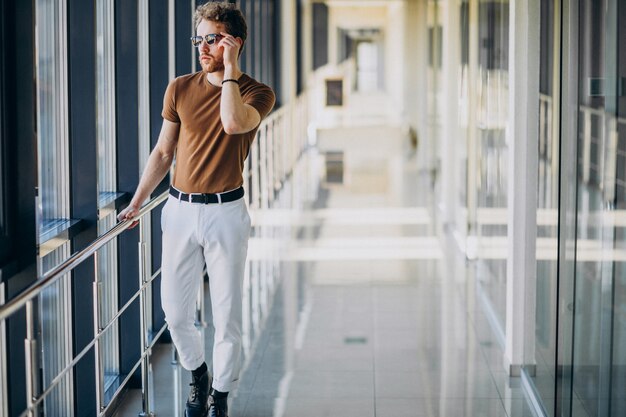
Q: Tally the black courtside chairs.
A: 0